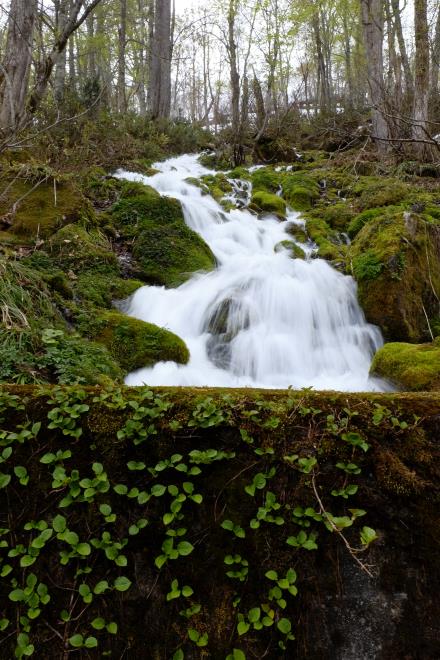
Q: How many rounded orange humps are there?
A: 0